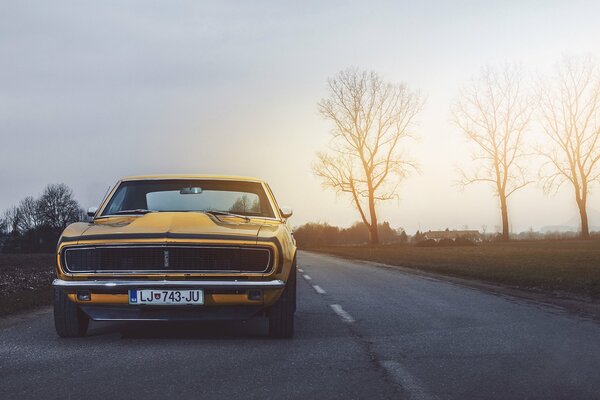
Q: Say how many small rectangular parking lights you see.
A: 2